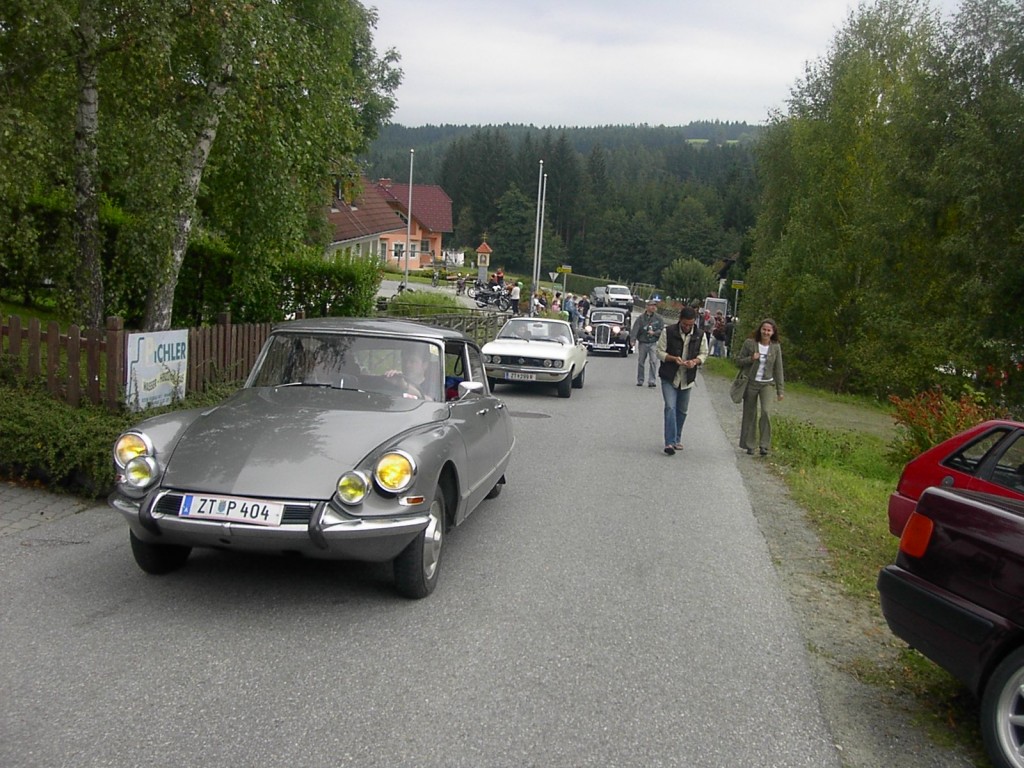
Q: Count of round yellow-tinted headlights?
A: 4